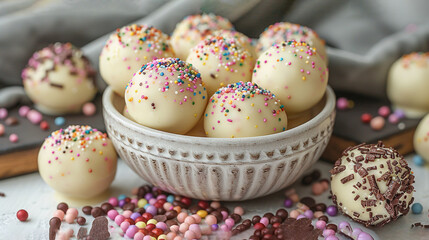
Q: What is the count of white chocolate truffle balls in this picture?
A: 12